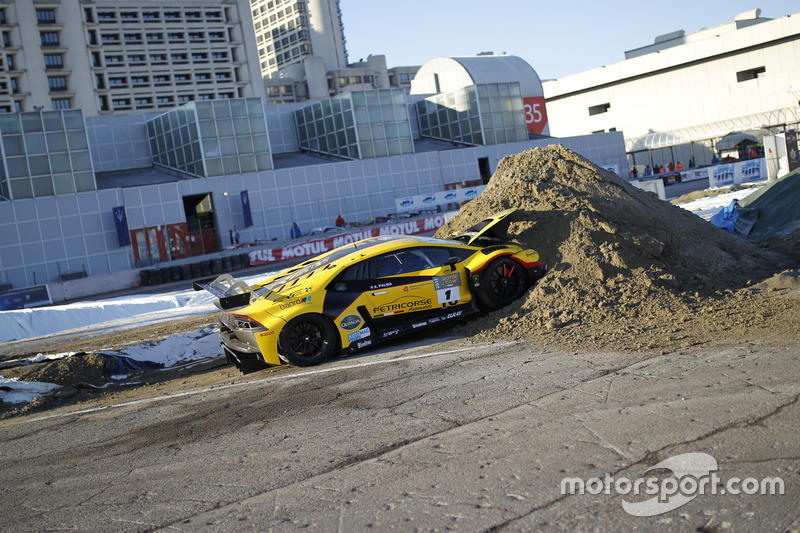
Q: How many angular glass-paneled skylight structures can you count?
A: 4